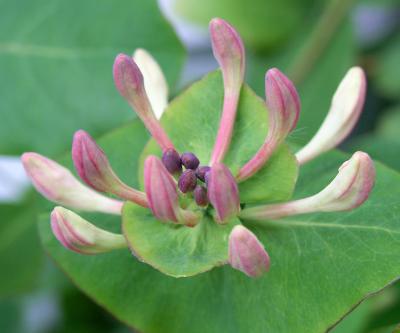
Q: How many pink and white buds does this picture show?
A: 12